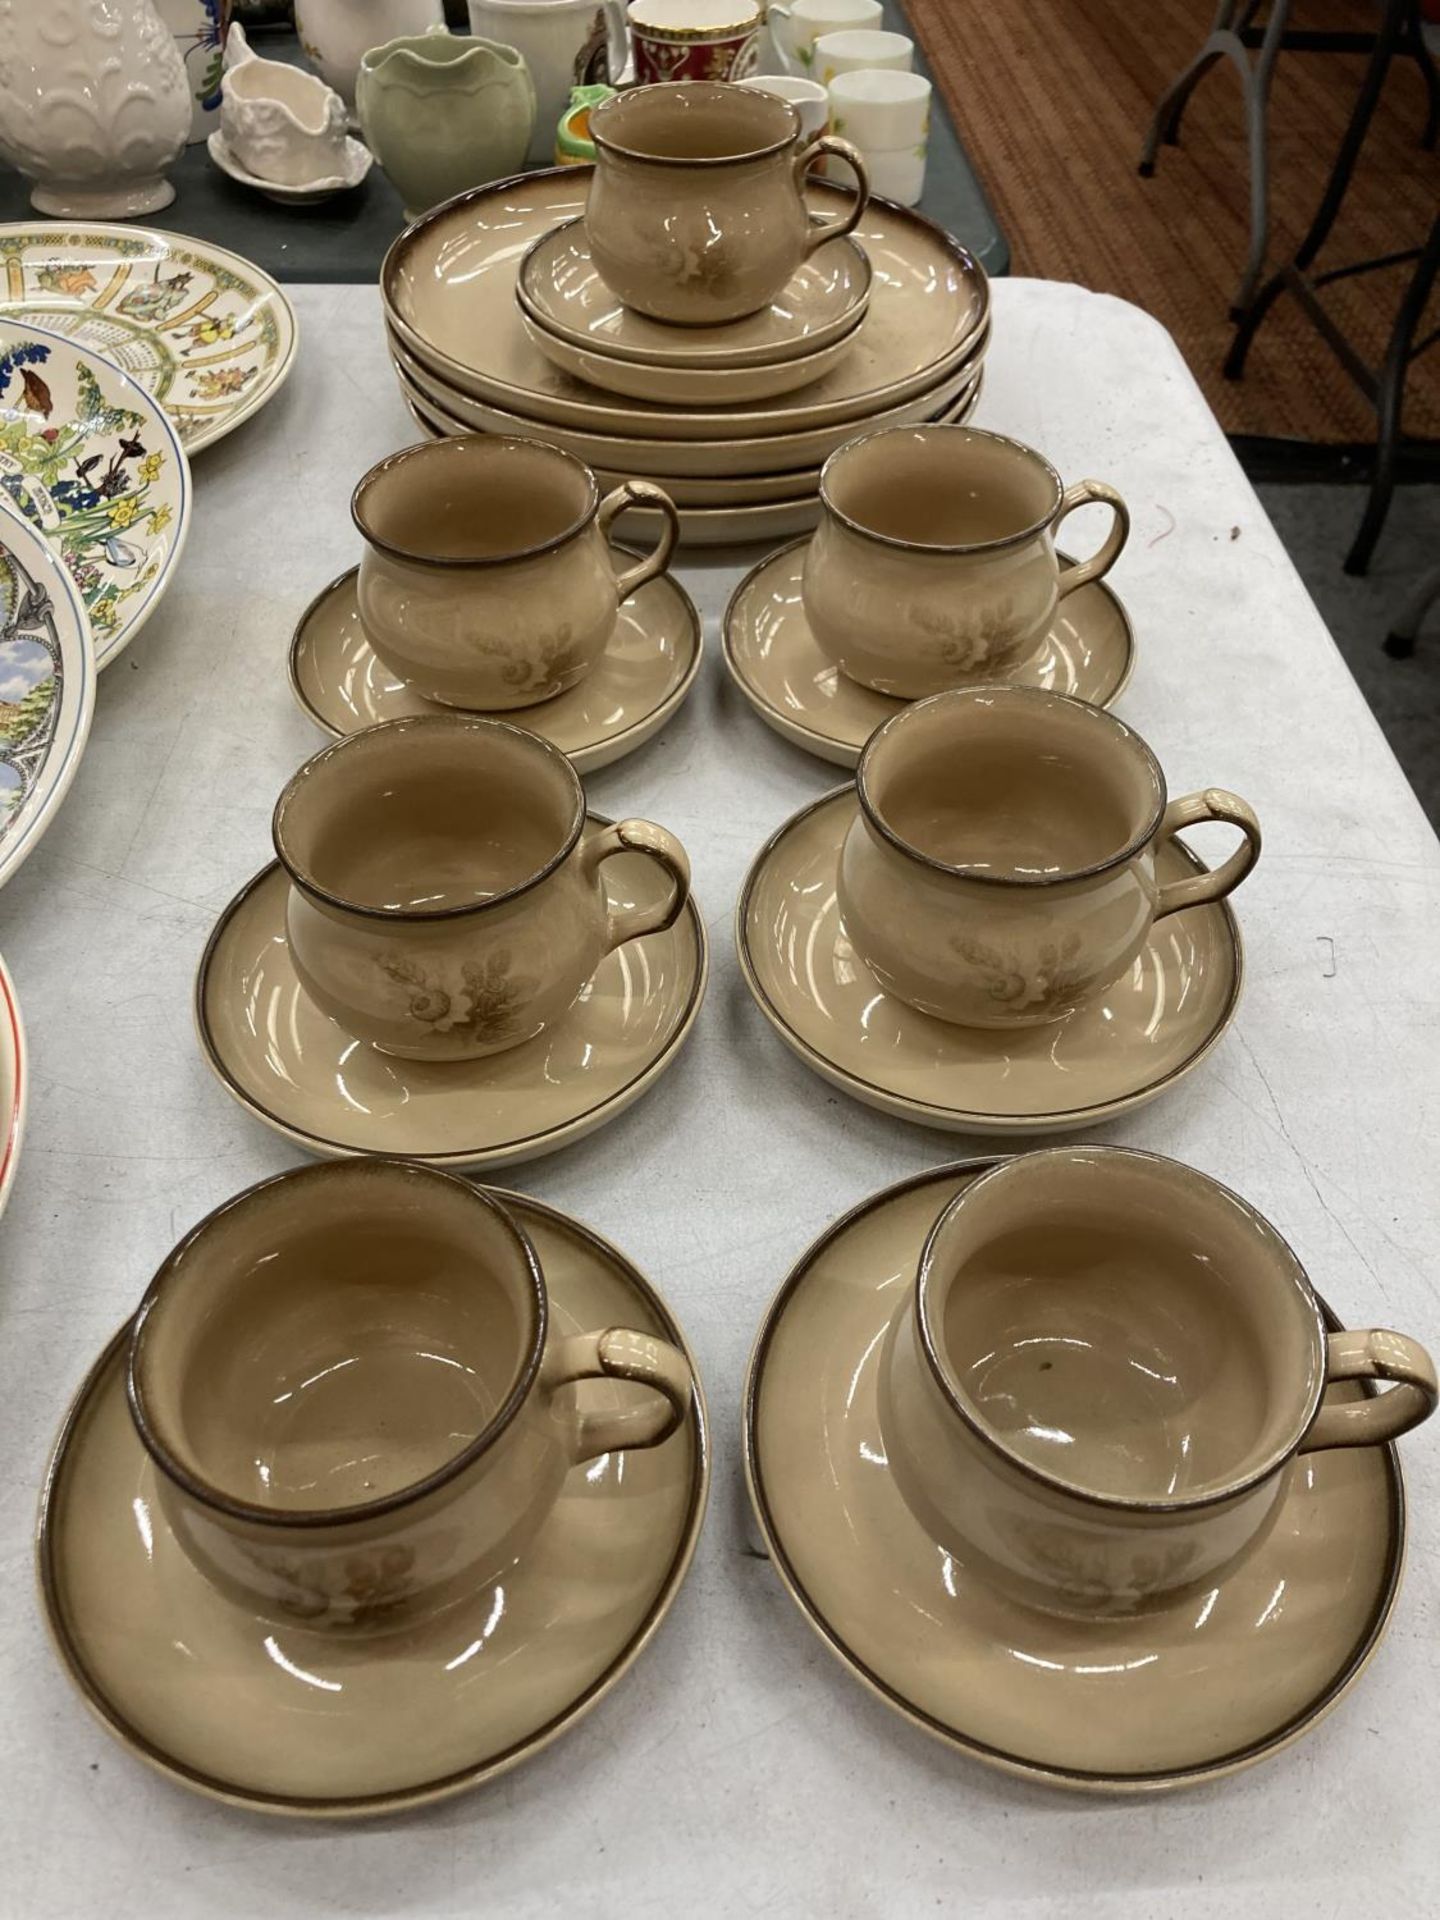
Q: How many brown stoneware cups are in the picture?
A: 7